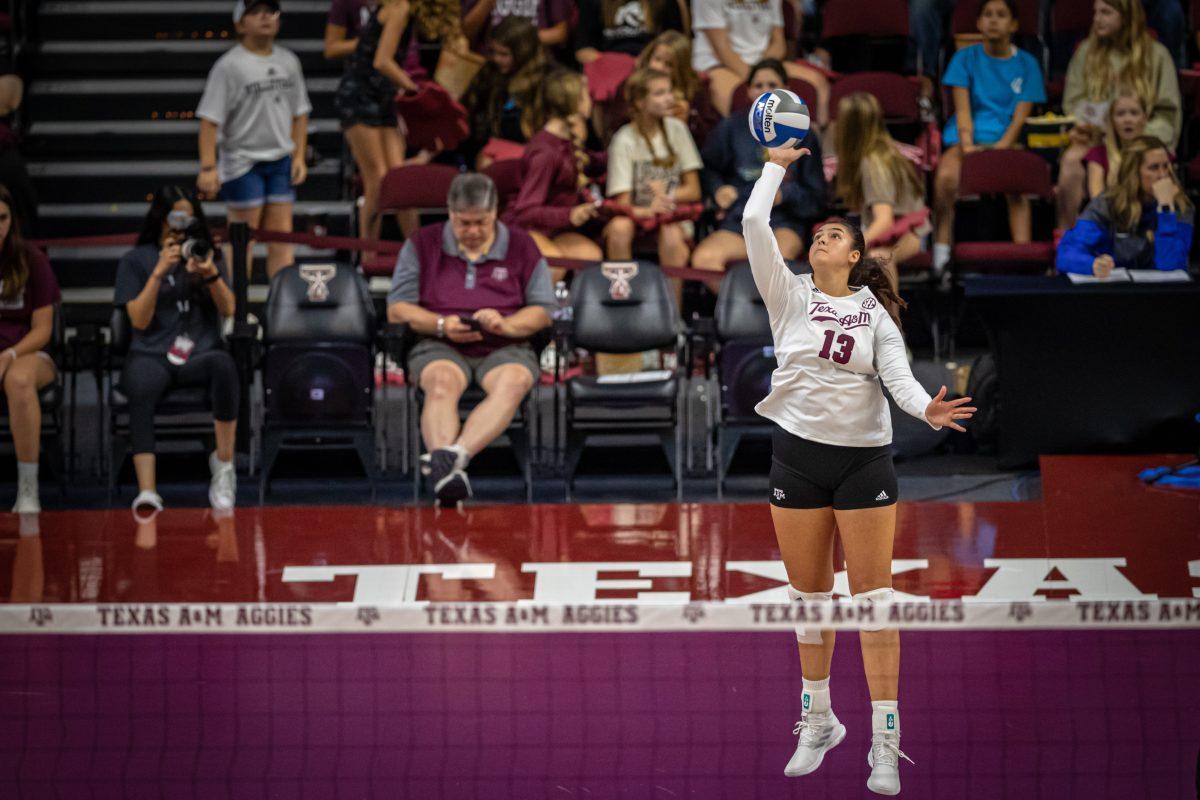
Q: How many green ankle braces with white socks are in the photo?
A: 2